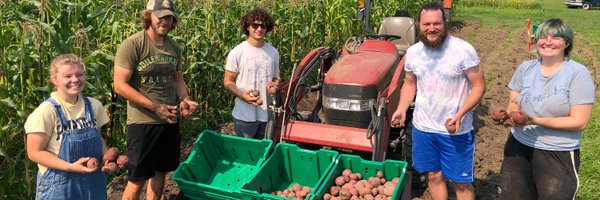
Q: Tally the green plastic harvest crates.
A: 3